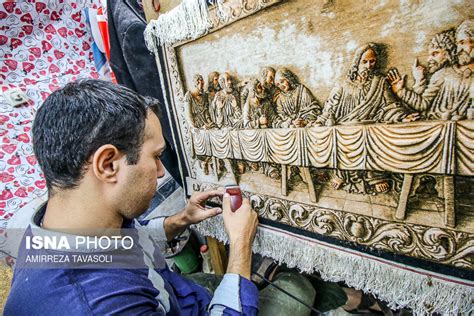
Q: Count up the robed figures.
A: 9